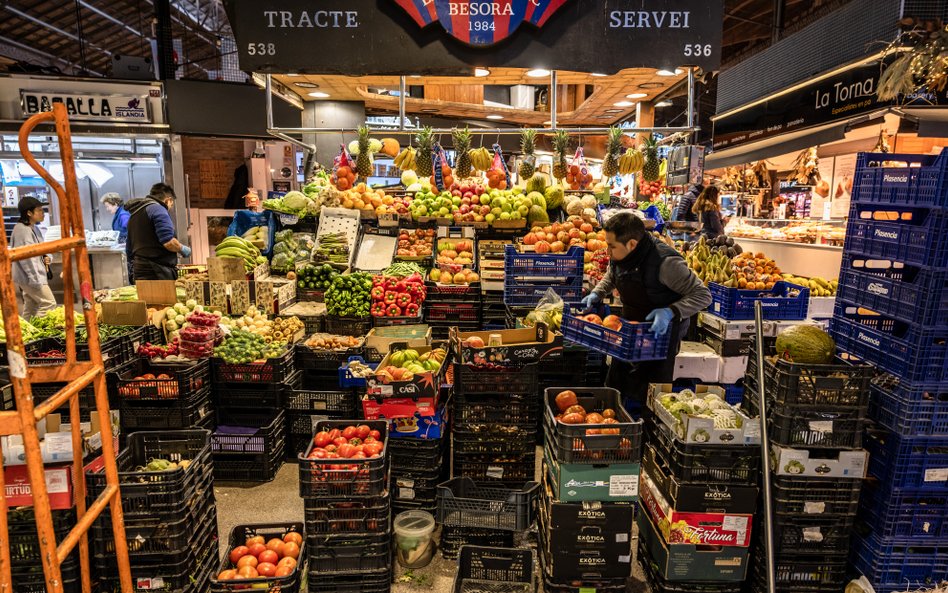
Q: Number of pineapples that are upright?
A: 7